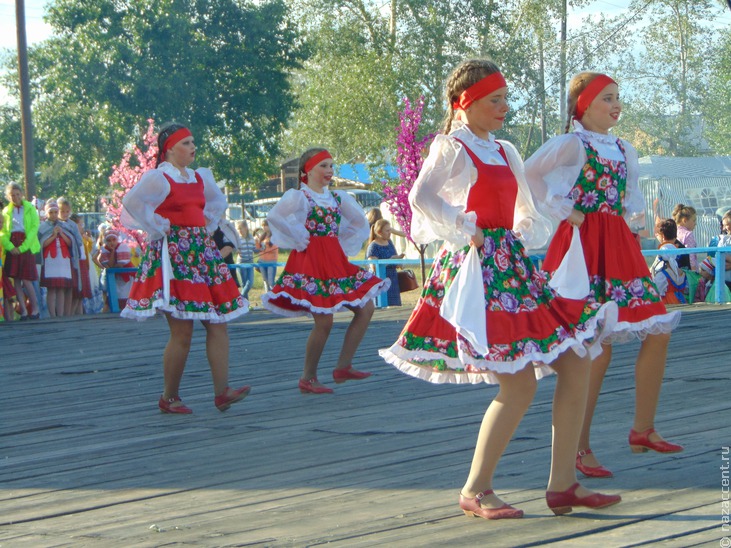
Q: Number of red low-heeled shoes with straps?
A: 8